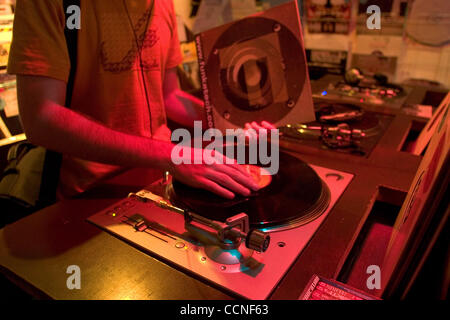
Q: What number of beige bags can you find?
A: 1